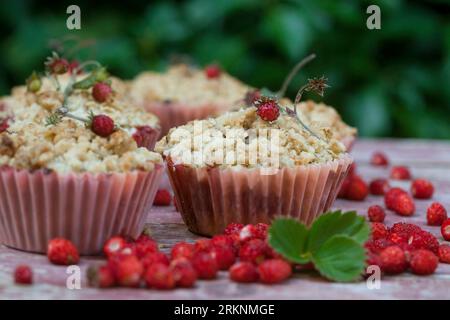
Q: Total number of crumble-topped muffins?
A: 5